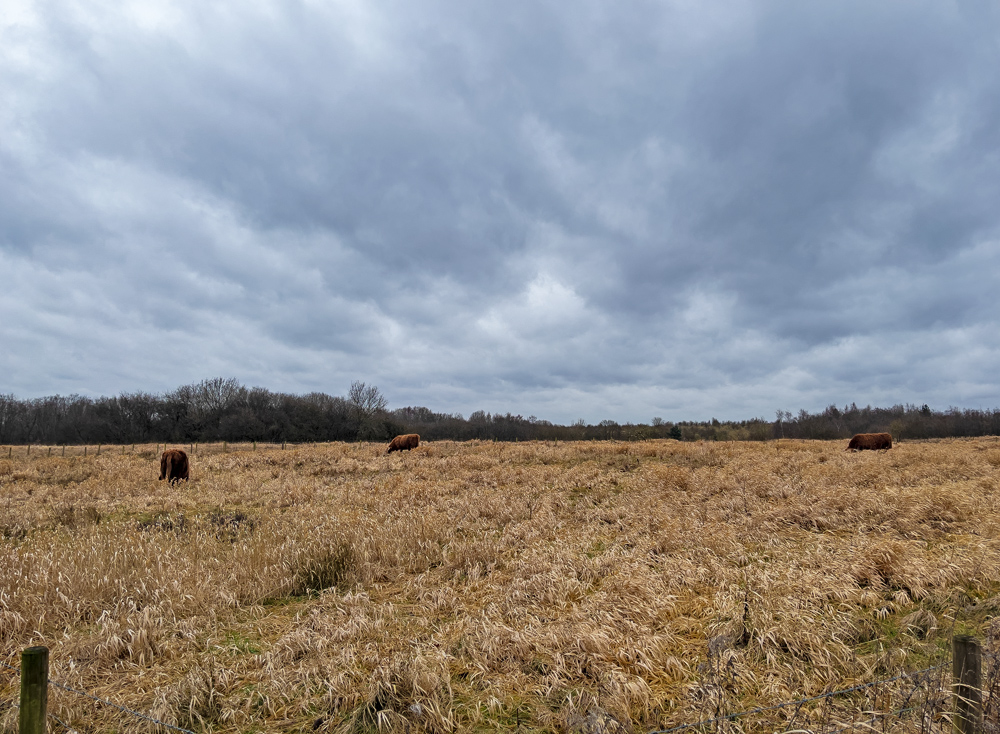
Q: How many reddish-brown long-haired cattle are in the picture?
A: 3